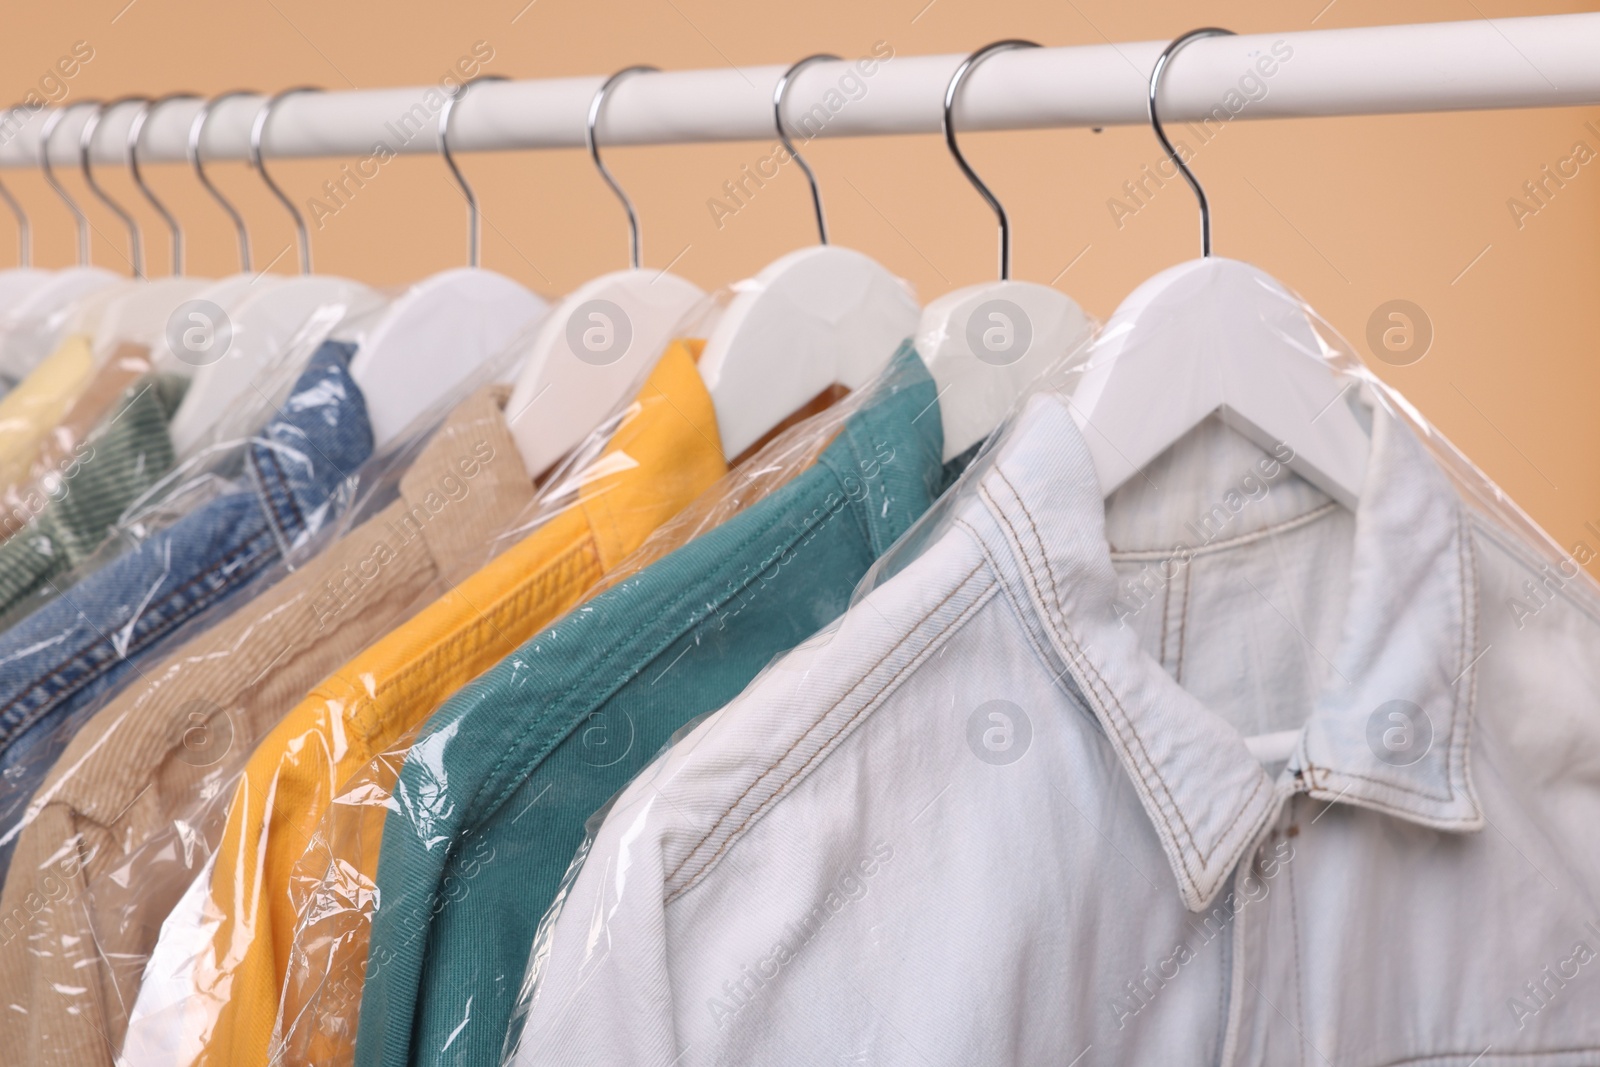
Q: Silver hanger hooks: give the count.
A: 11